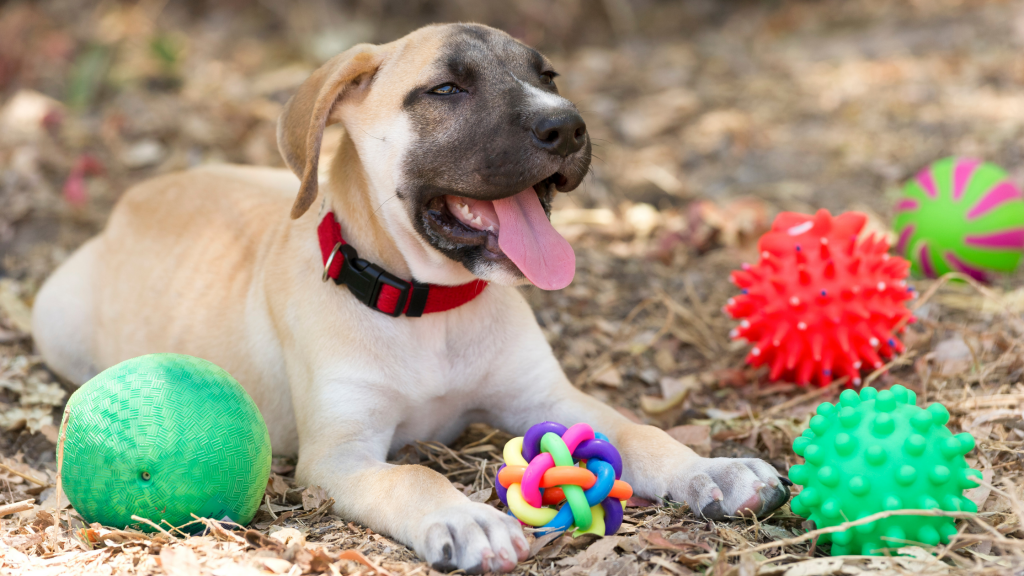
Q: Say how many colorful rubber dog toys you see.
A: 5